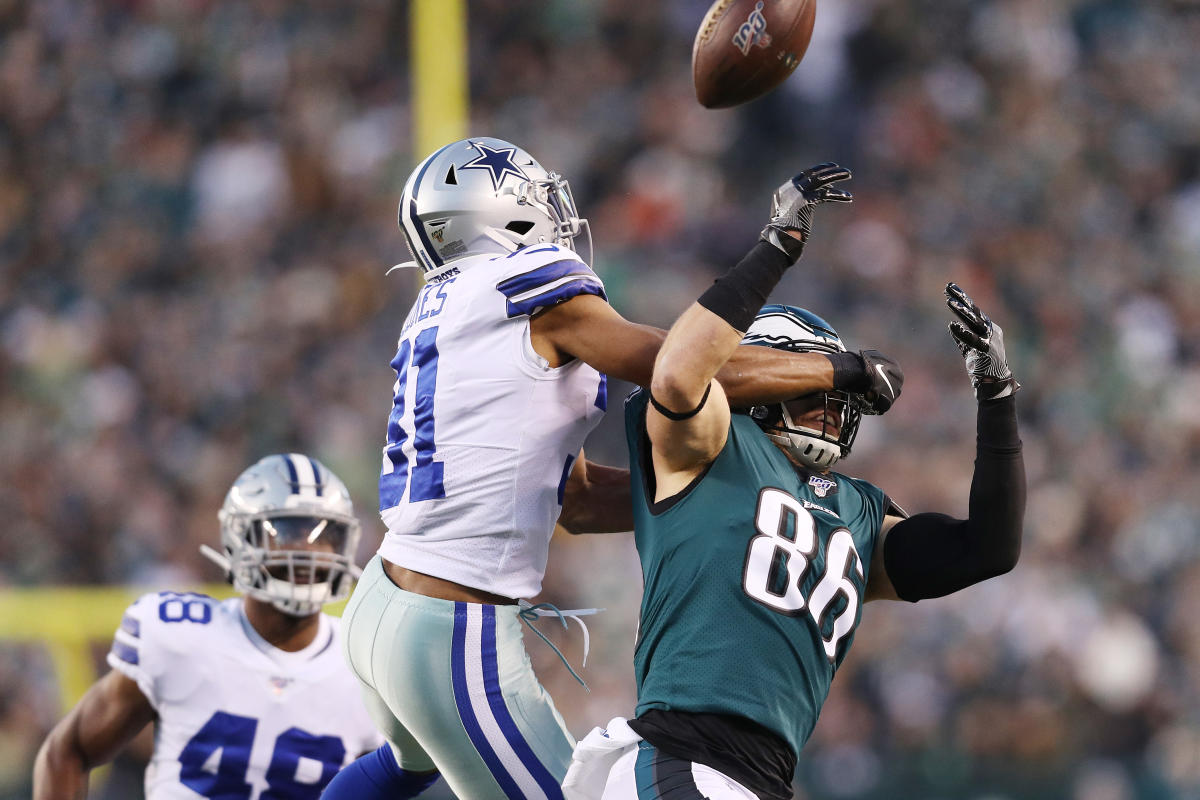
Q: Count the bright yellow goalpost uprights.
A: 1